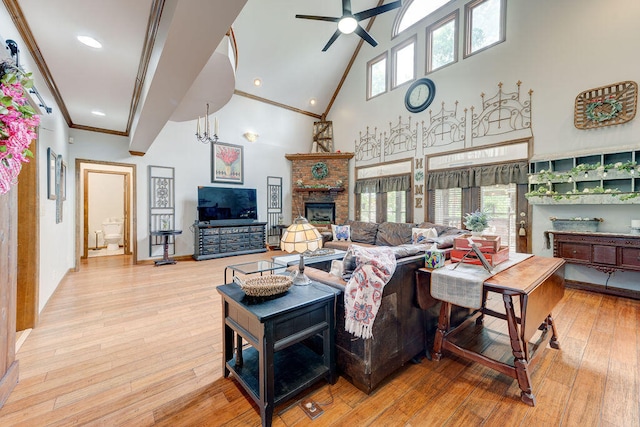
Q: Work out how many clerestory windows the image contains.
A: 5